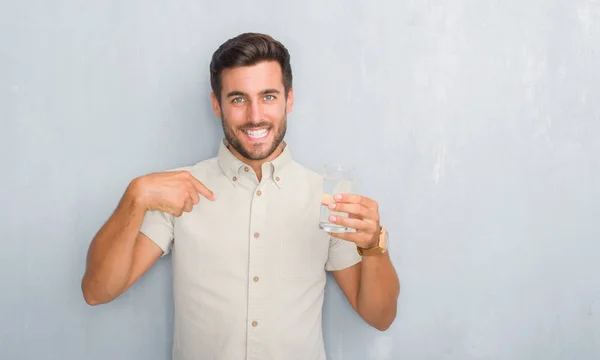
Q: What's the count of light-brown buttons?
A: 7